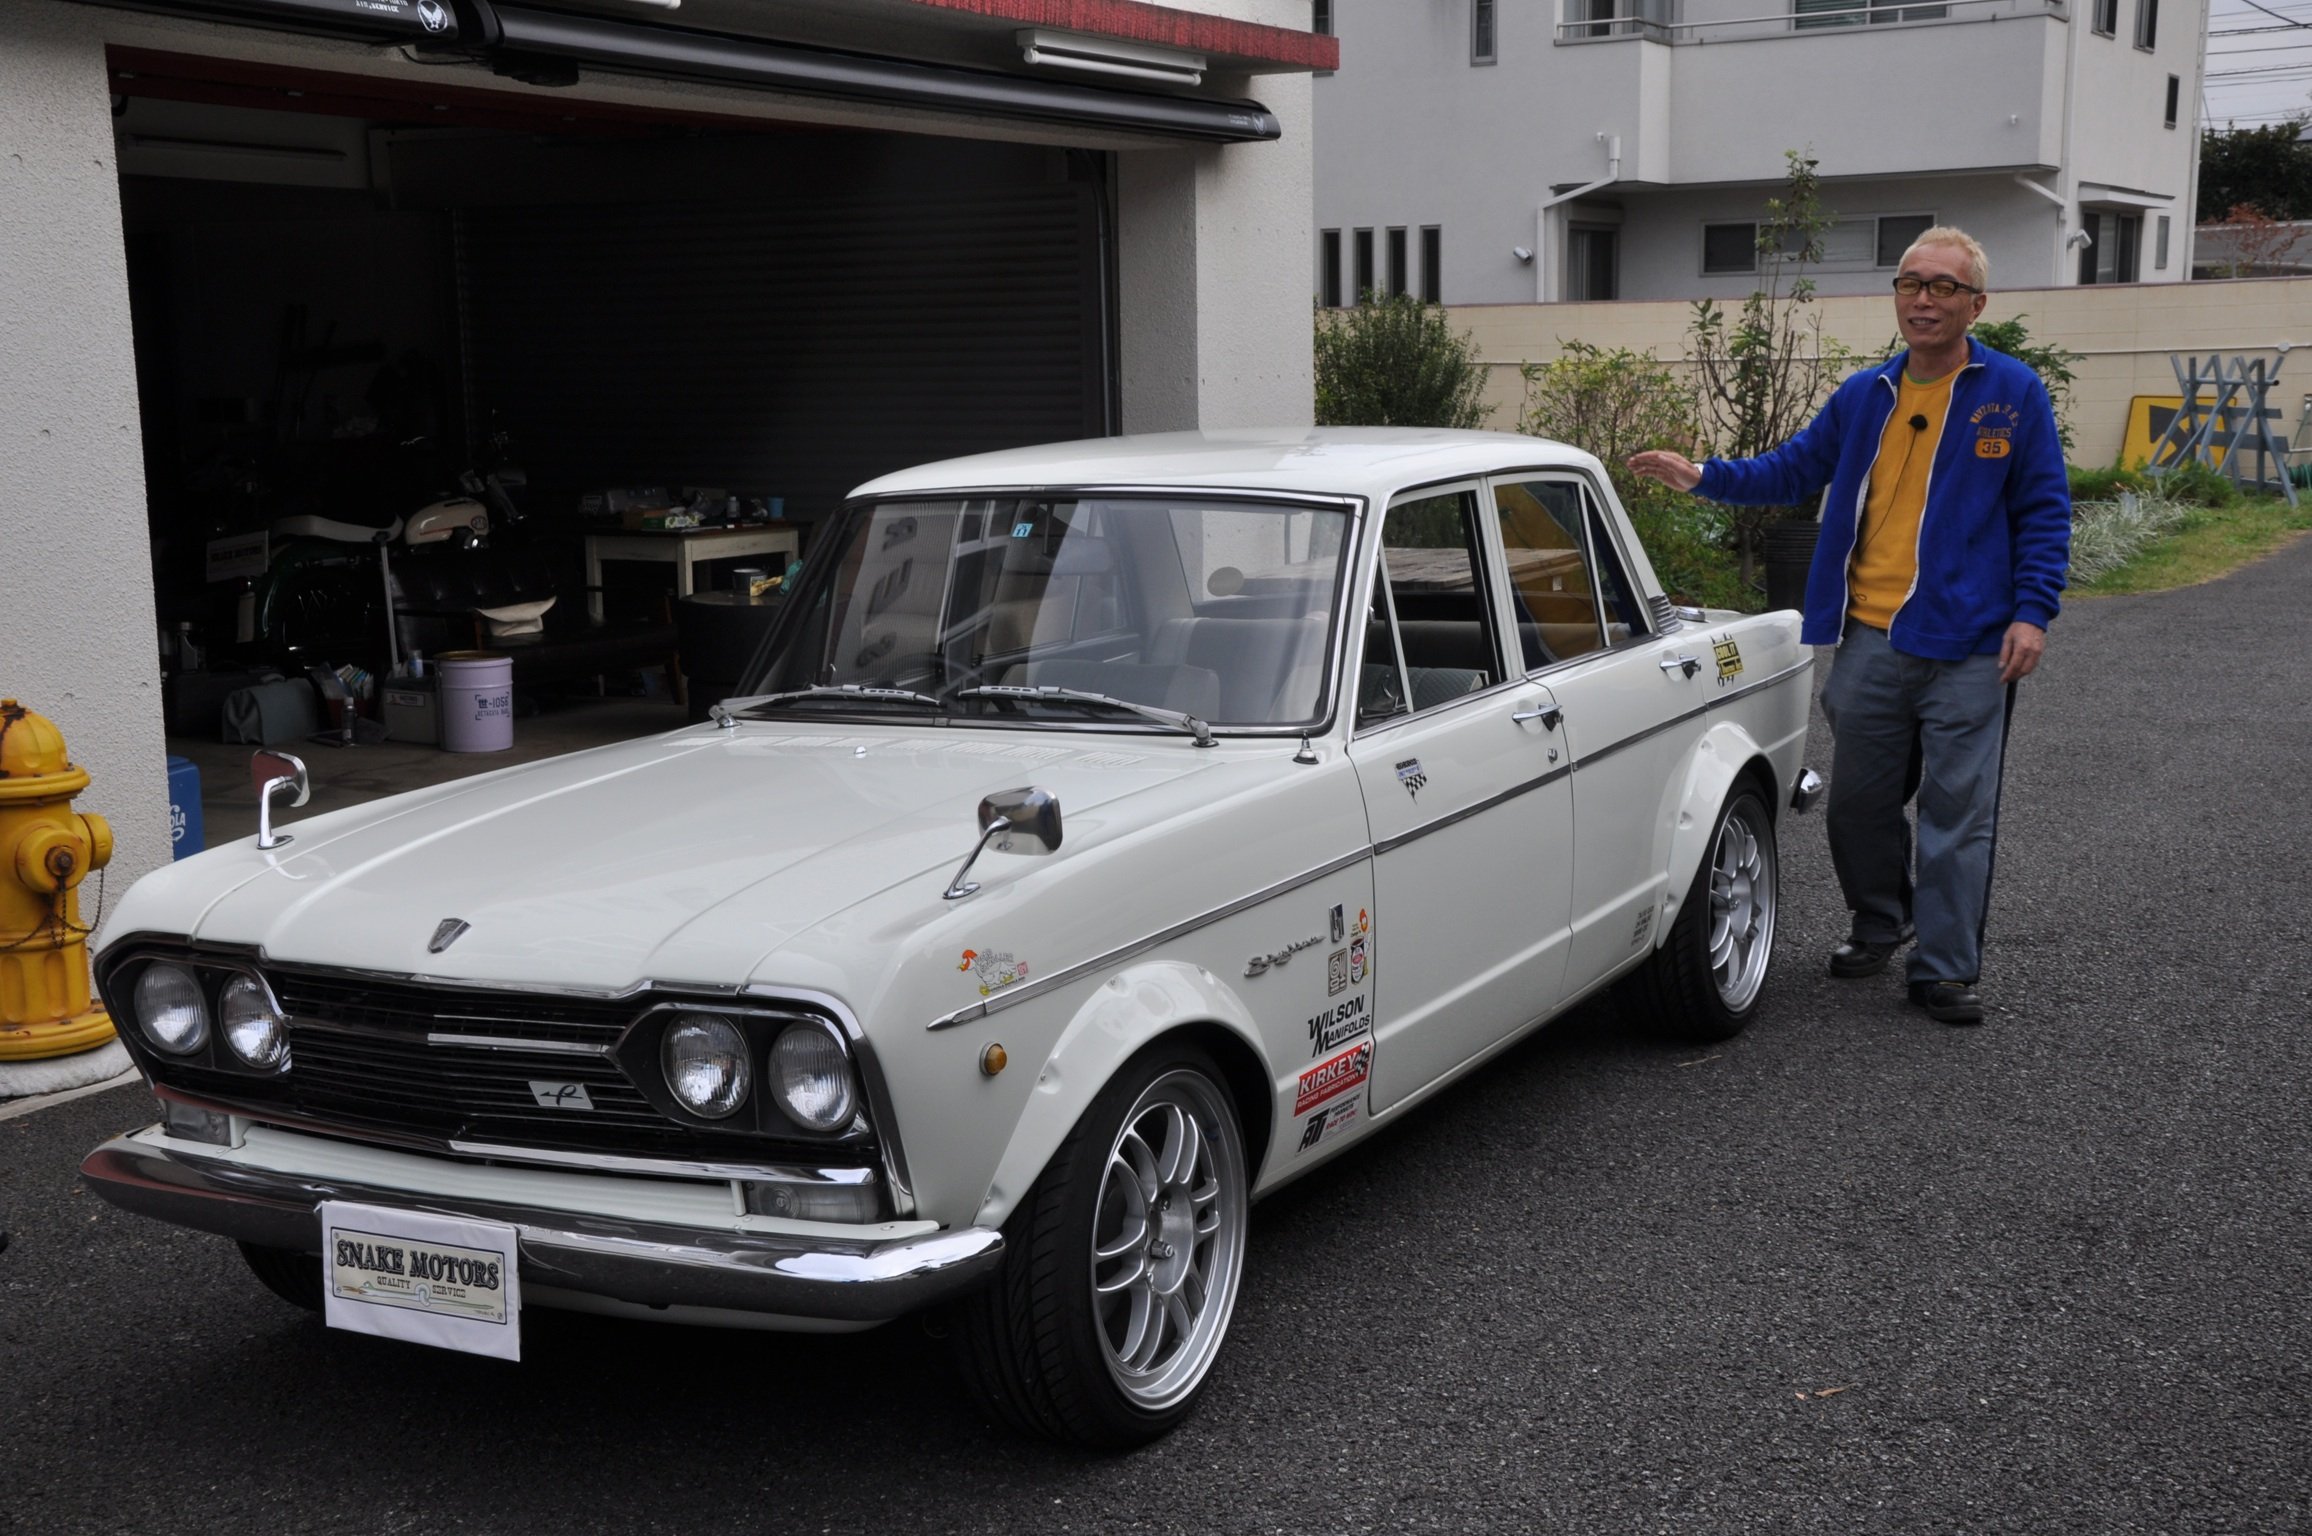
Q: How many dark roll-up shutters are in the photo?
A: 1